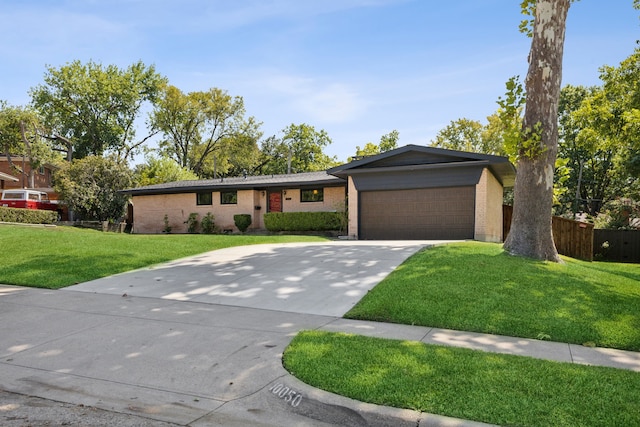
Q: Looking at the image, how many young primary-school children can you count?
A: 0